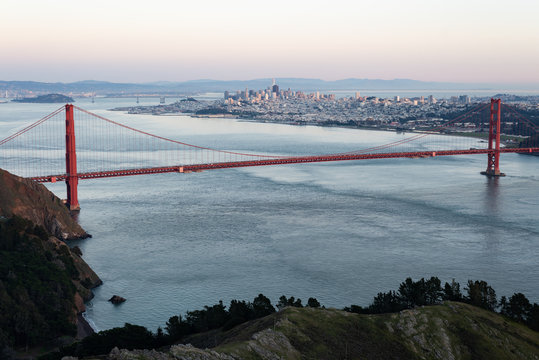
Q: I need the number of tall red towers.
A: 2